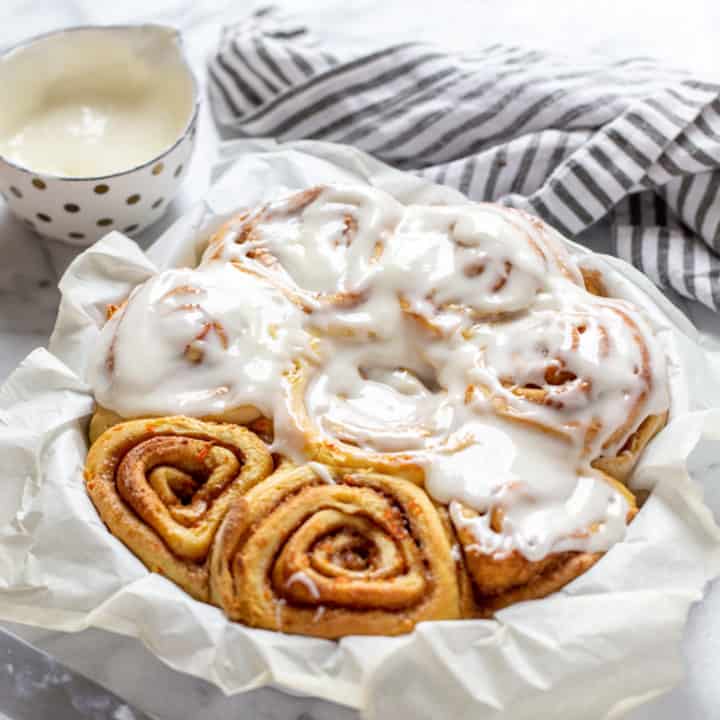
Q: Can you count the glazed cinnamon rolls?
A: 6